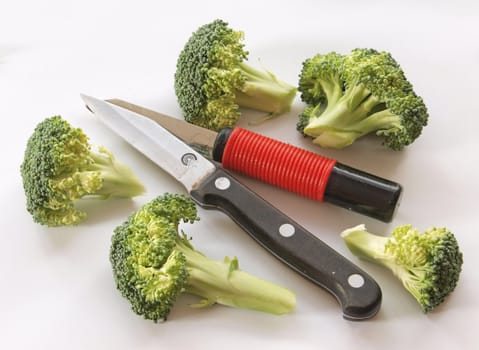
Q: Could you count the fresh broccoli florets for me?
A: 5